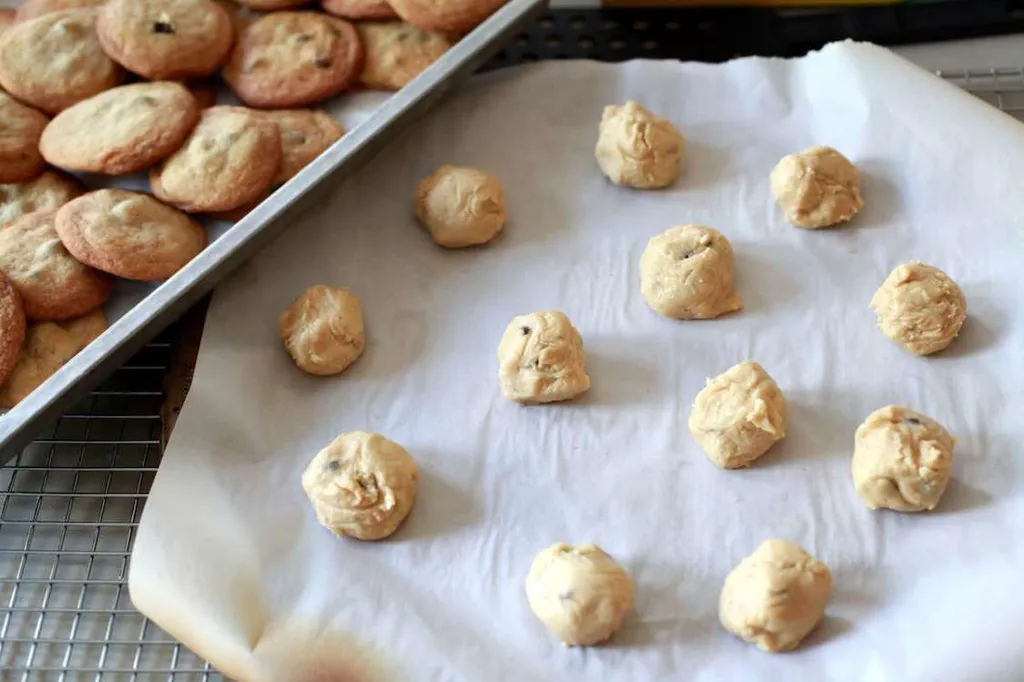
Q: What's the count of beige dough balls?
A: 12